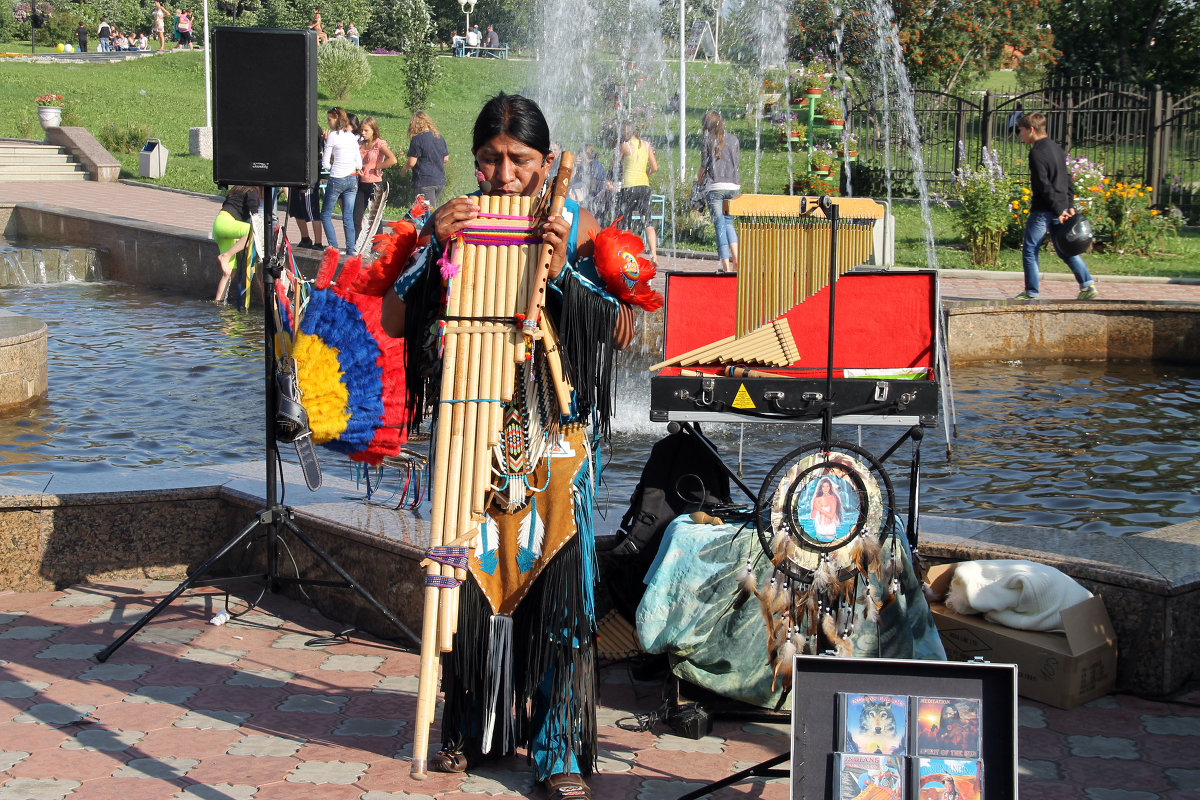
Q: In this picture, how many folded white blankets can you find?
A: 1